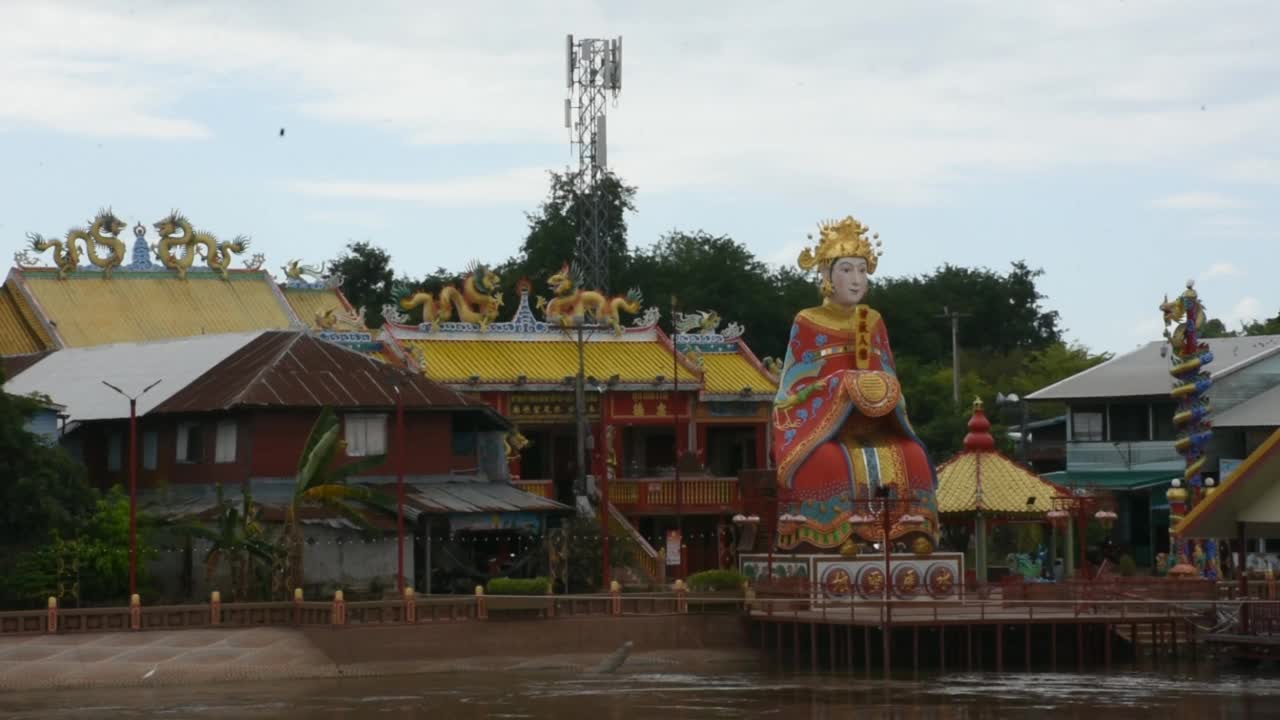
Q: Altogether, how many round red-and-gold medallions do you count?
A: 4